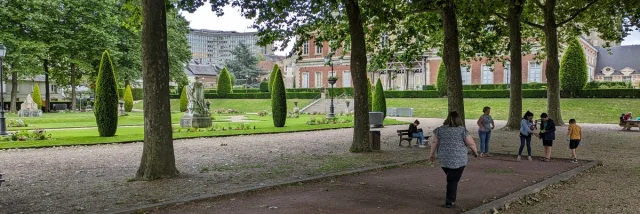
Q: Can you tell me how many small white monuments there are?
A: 2